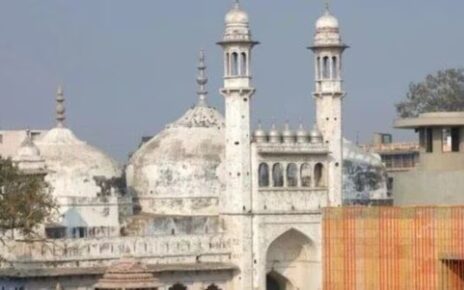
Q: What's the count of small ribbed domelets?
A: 5